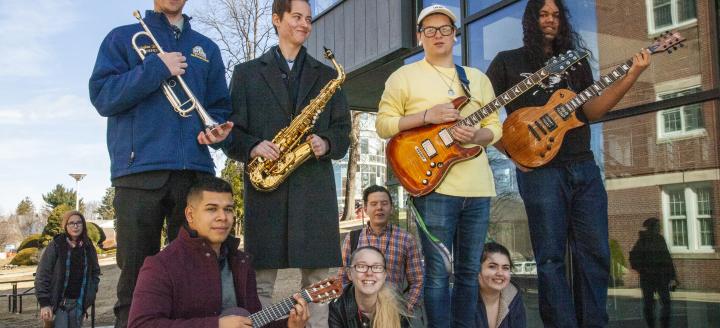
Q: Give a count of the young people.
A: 9